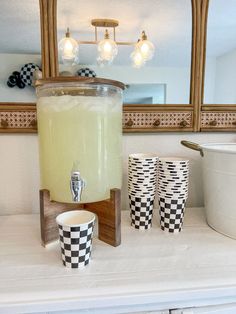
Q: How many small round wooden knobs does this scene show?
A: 7